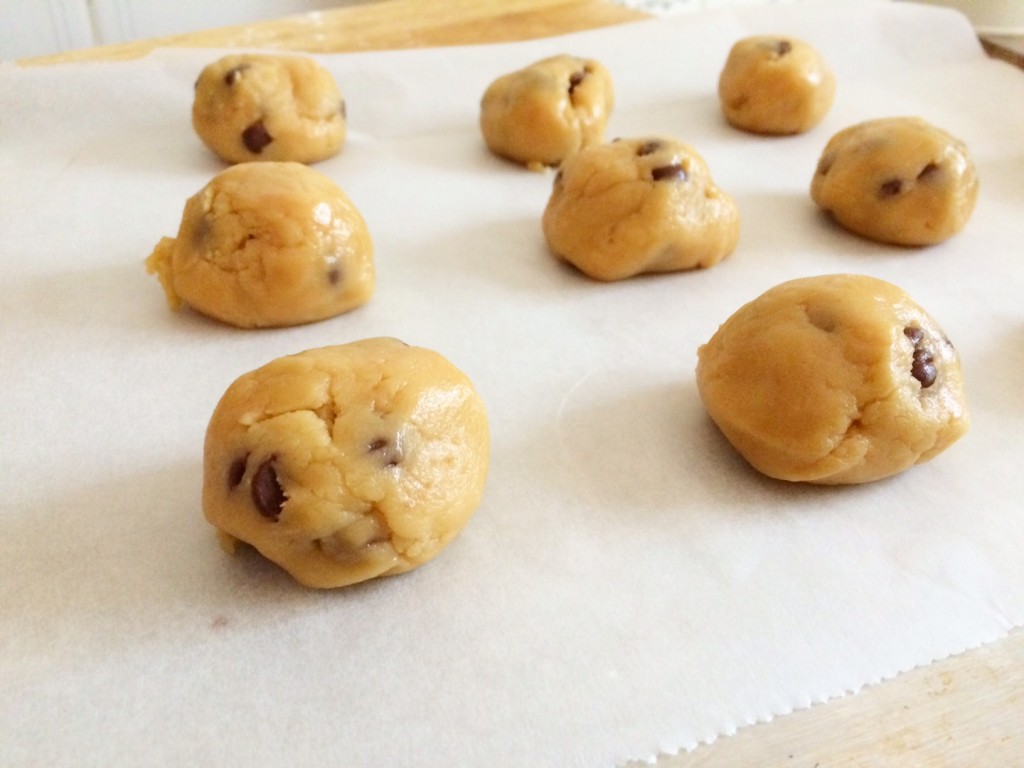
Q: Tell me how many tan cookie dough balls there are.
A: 8